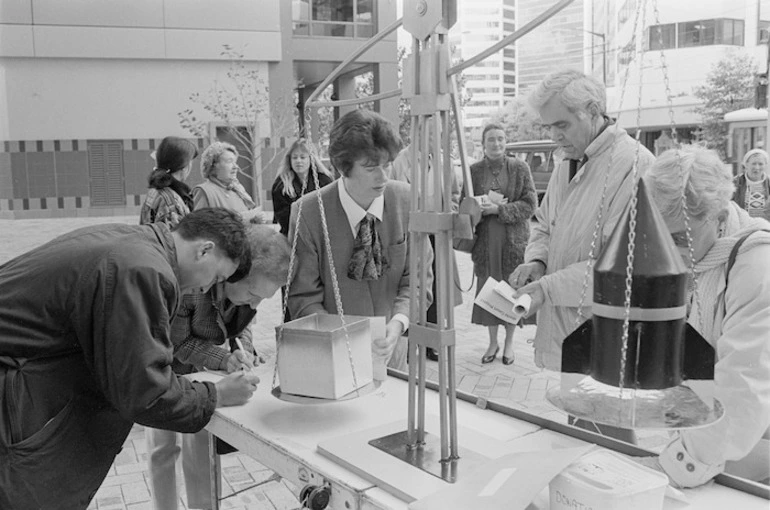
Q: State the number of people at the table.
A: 5